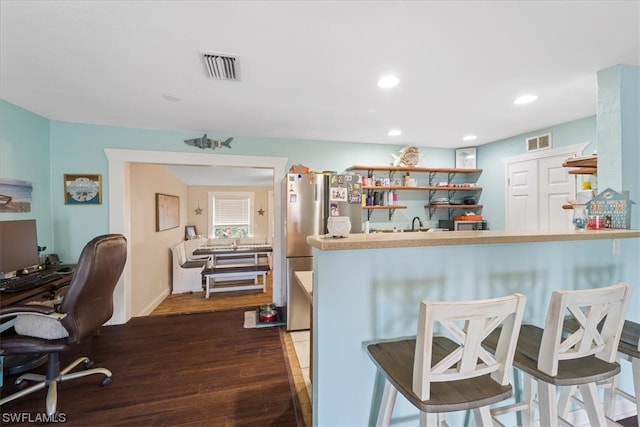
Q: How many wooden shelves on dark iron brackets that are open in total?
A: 4